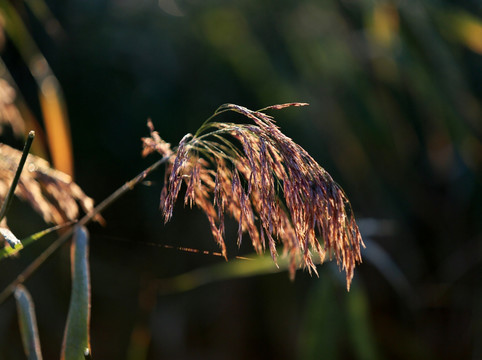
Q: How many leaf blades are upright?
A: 2